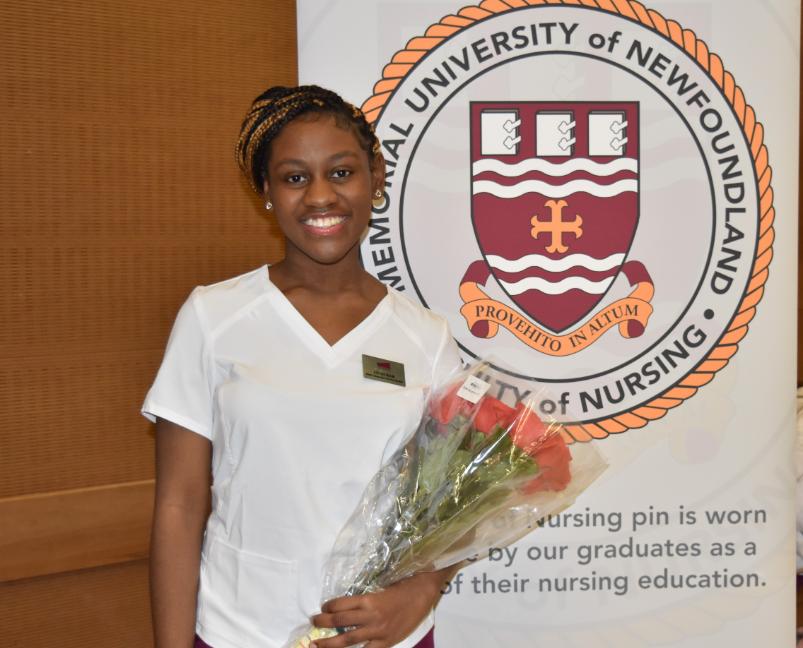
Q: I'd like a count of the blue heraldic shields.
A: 0